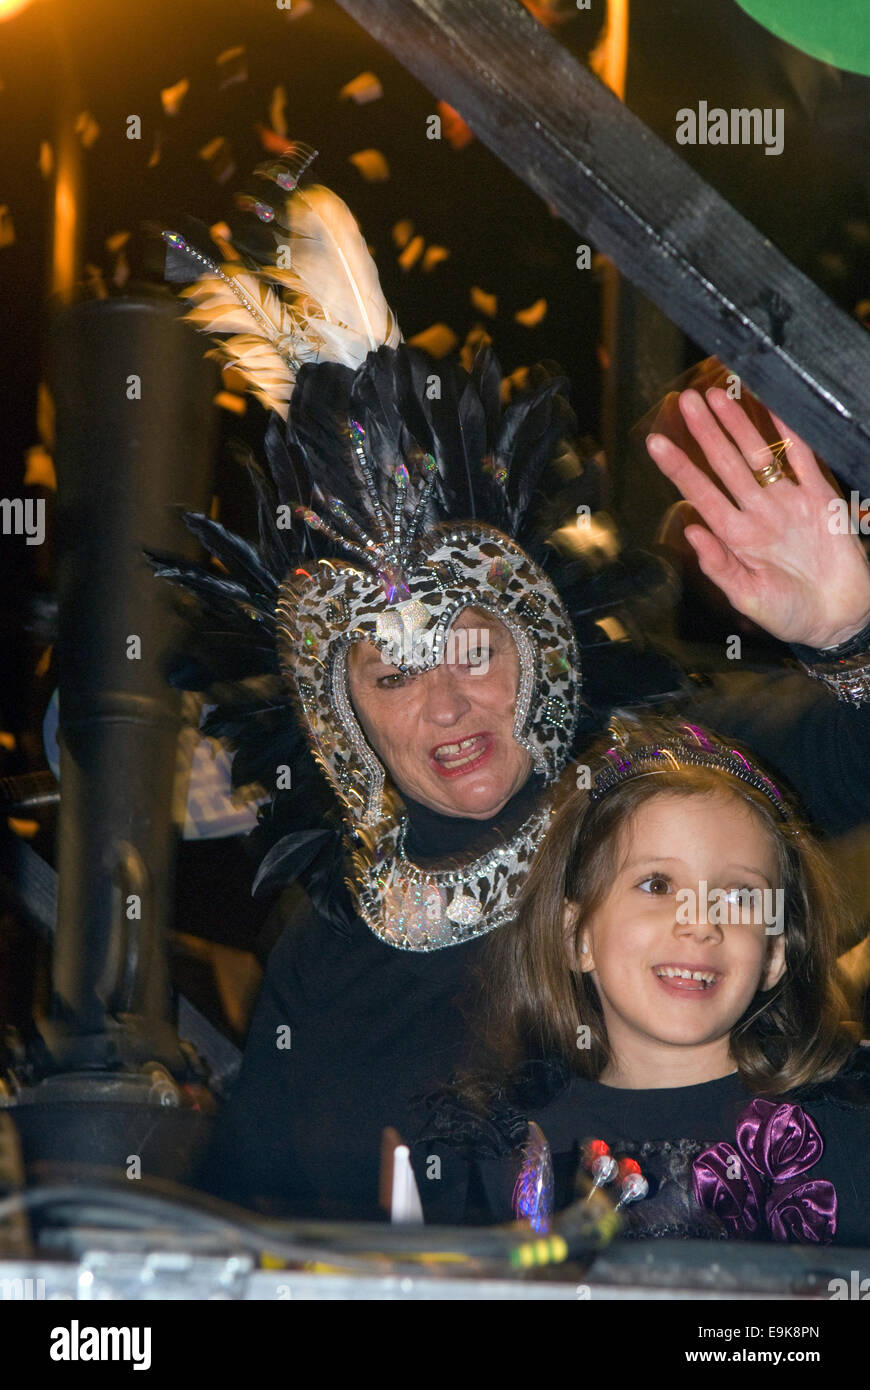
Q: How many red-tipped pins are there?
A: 2